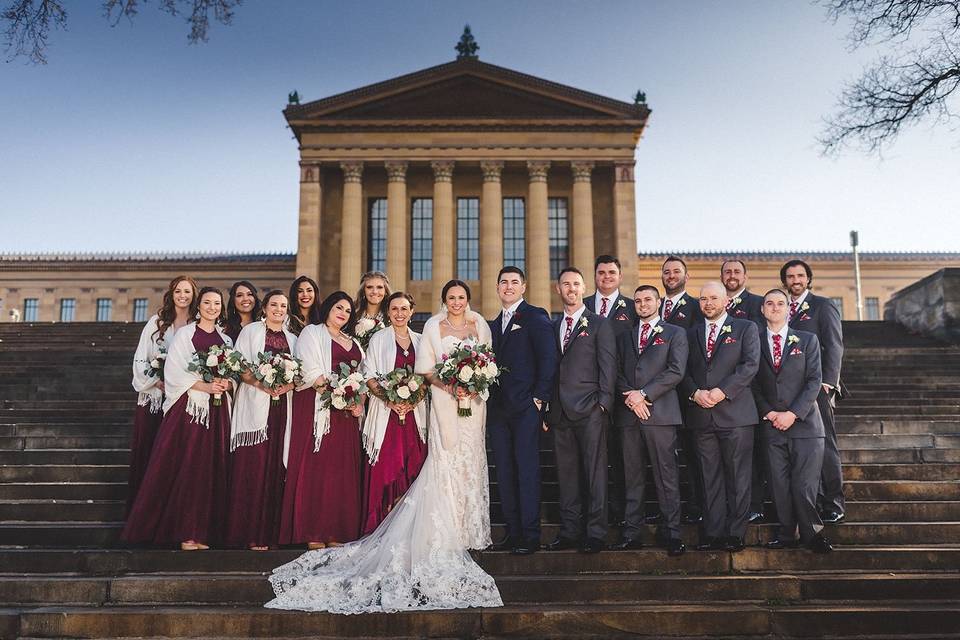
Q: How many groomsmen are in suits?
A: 8